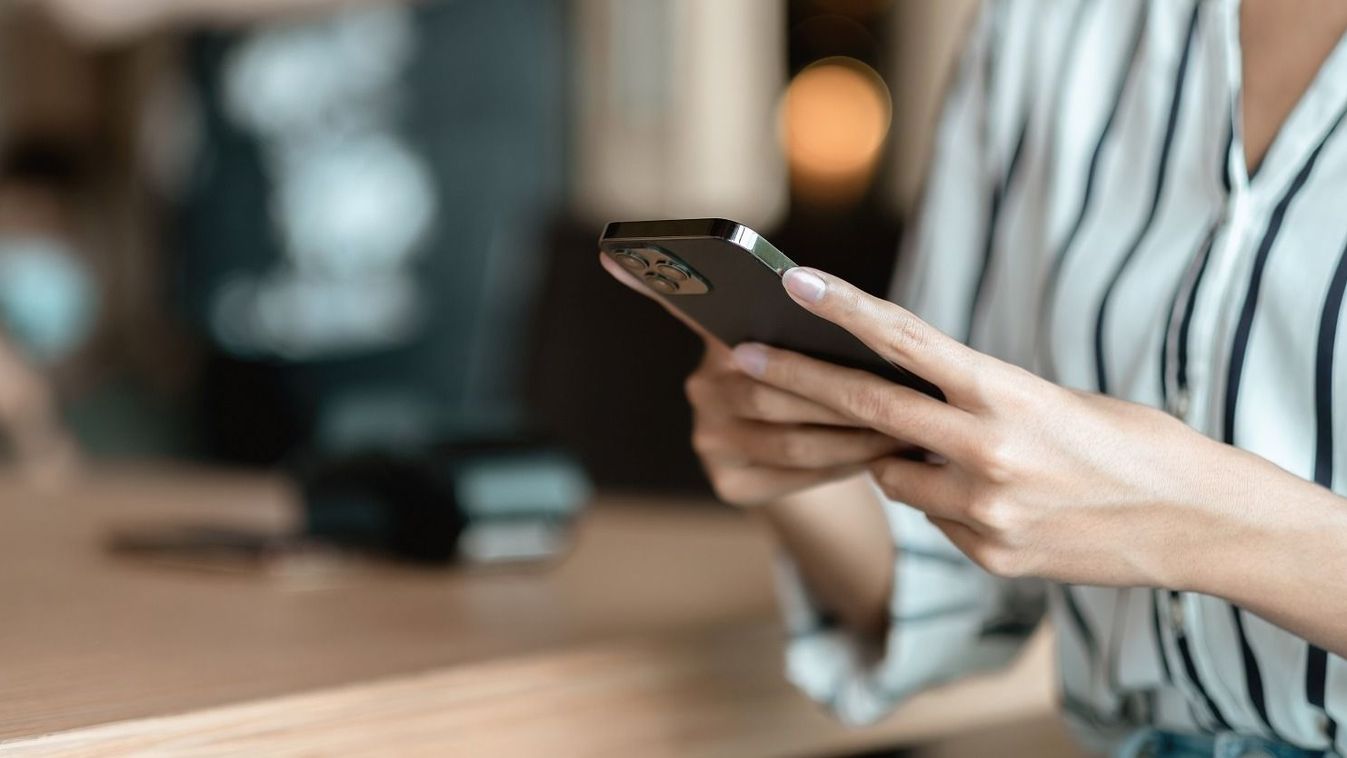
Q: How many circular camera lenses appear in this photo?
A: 3